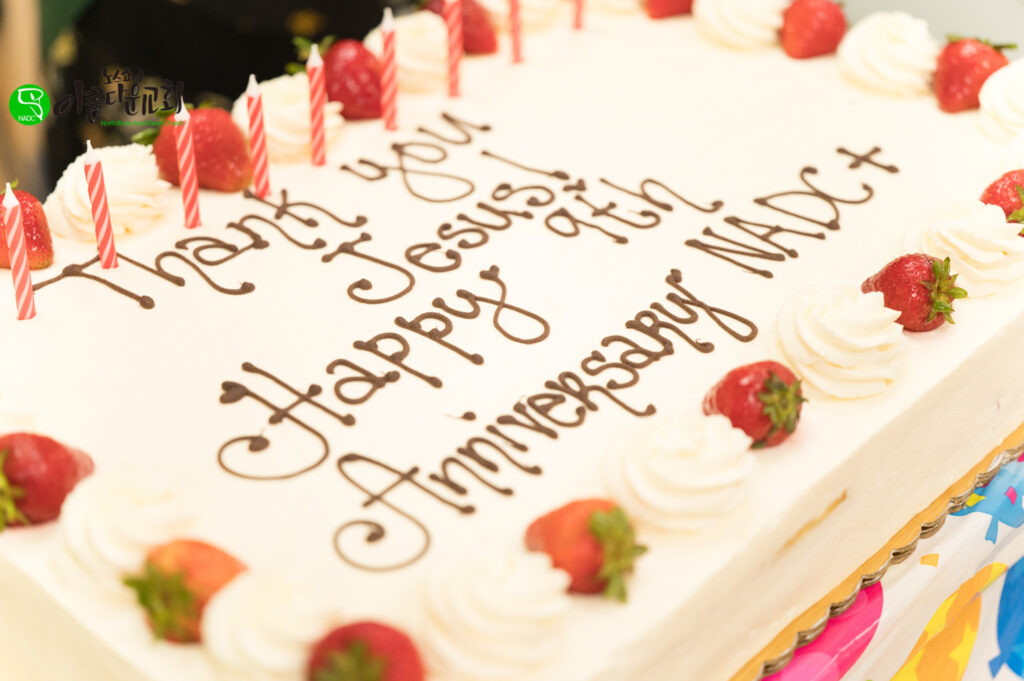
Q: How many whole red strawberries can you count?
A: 14